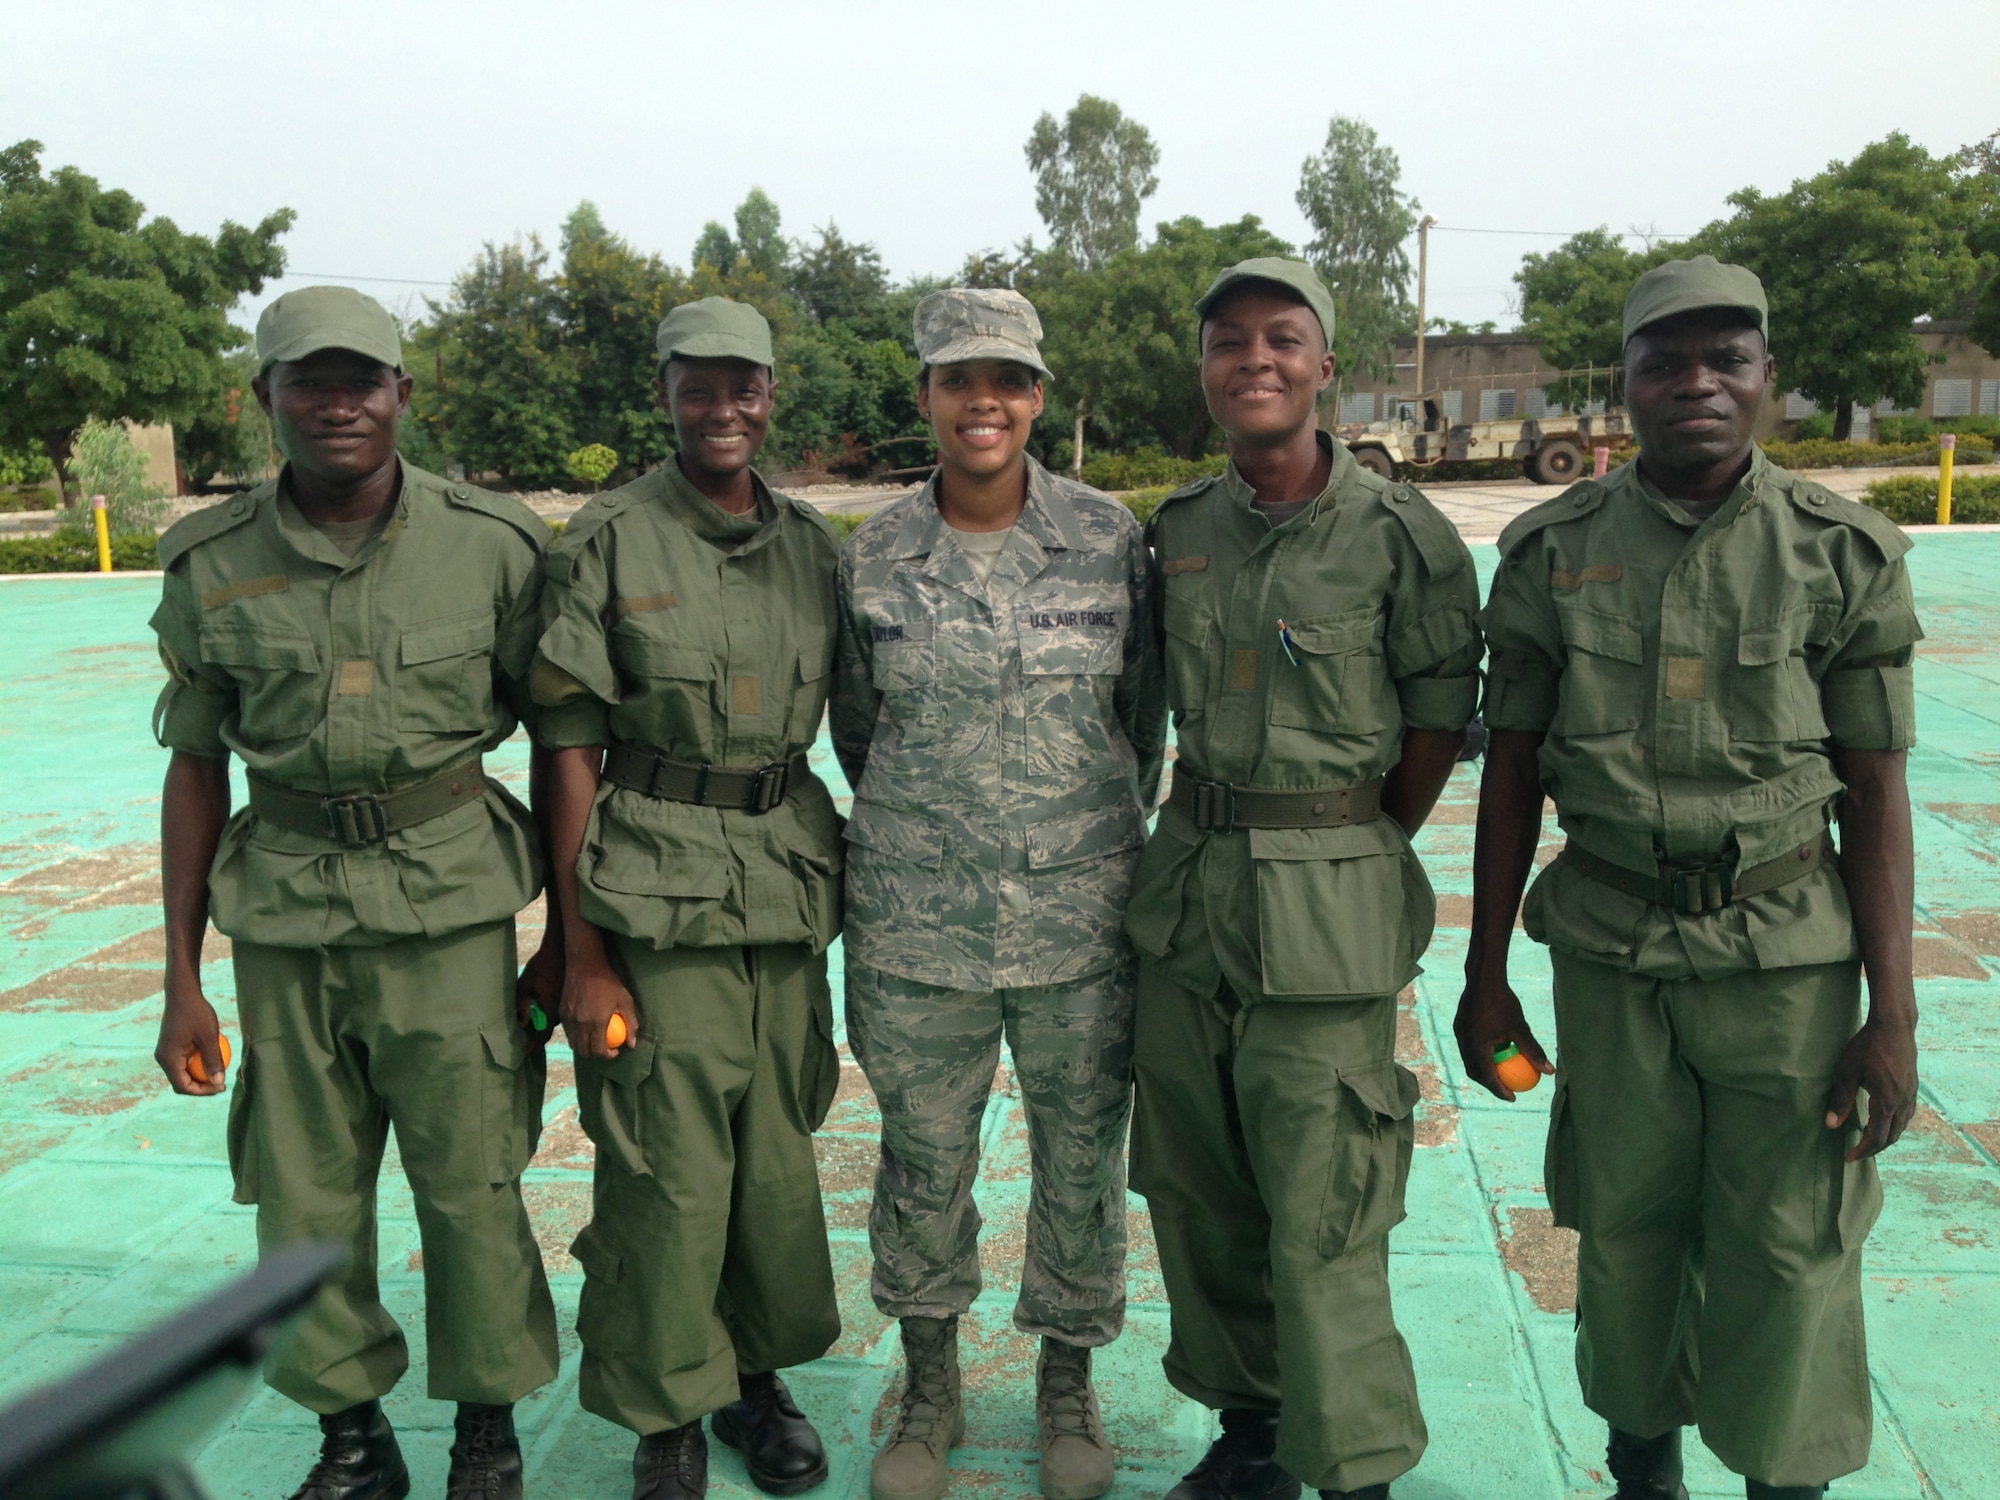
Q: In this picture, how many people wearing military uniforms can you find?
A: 5